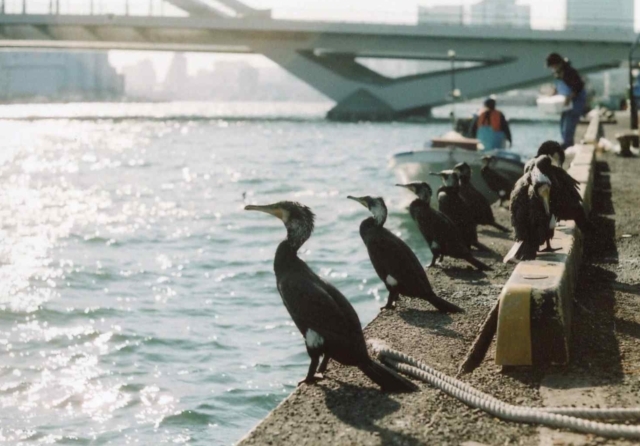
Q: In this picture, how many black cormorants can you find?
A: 8